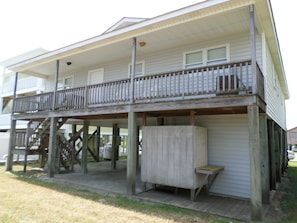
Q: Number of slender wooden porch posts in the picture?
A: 4